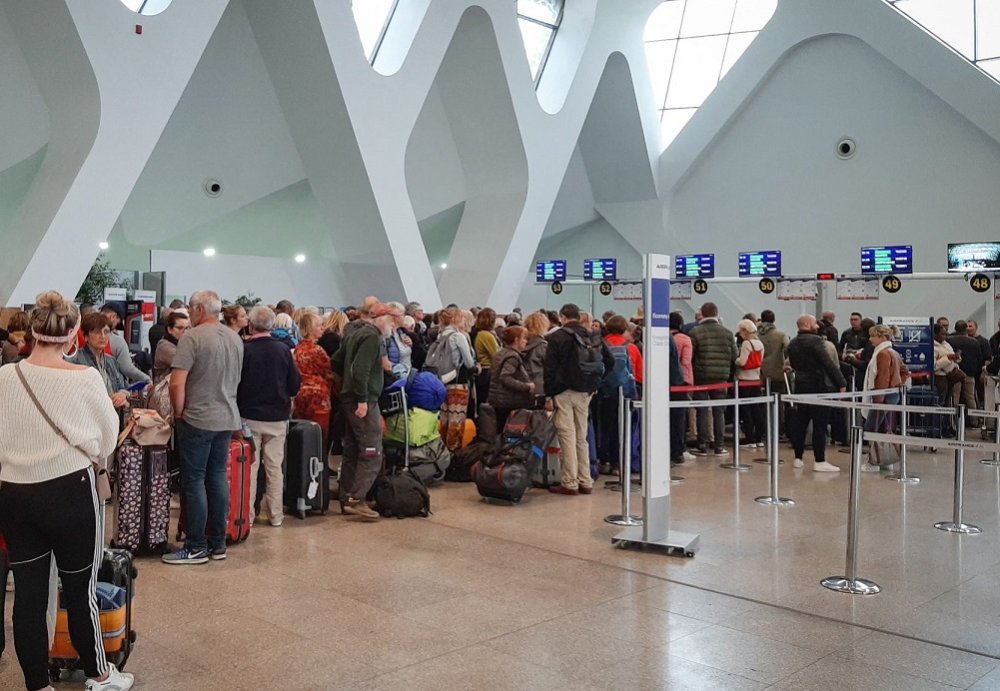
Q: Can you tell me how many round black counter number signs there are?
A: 6